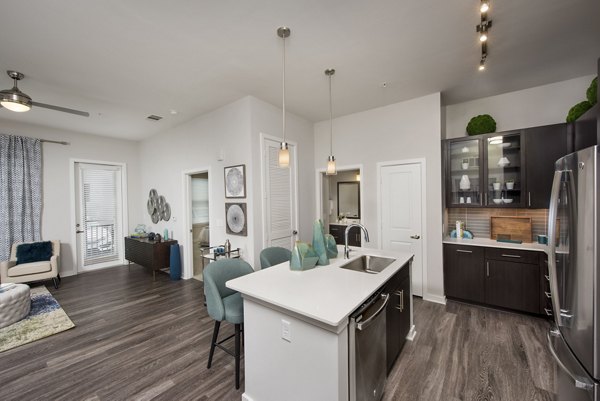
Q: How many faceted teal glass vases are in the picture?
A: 3